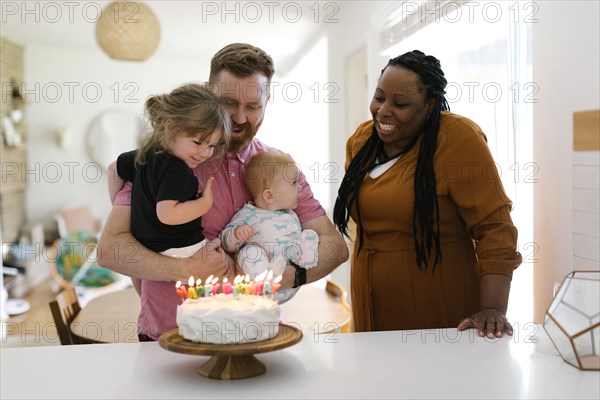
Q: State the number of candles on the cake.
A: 13